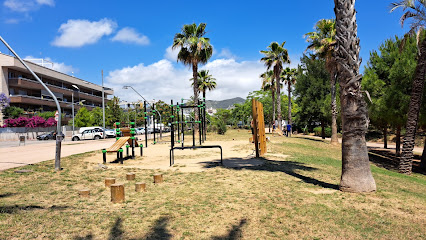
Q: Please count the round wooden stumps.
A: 6